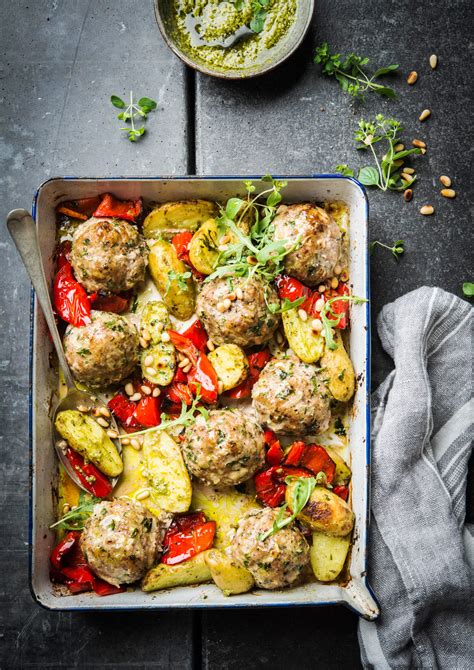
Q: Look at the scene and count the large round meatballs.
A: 8